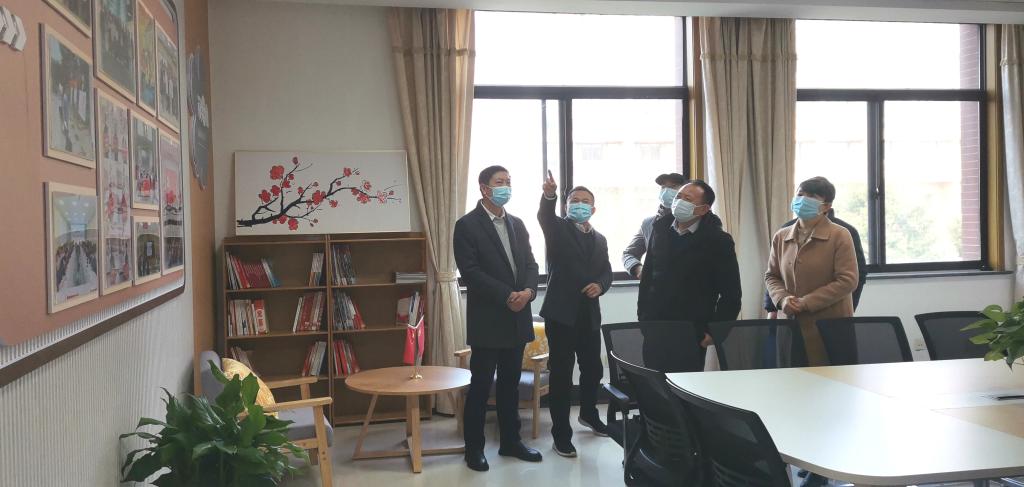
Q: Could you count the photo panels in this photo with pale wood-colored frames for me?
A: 10